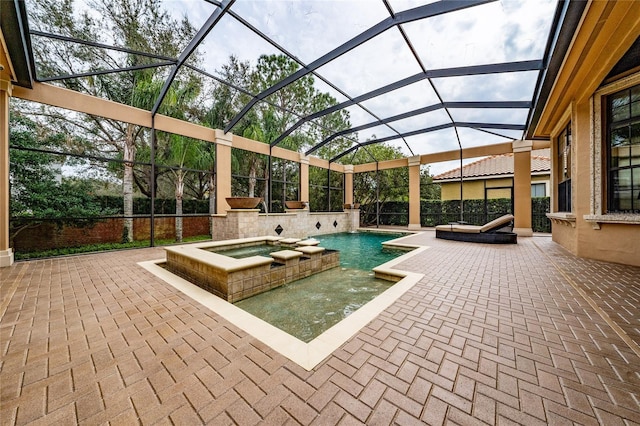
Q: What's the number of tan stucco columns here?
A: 6